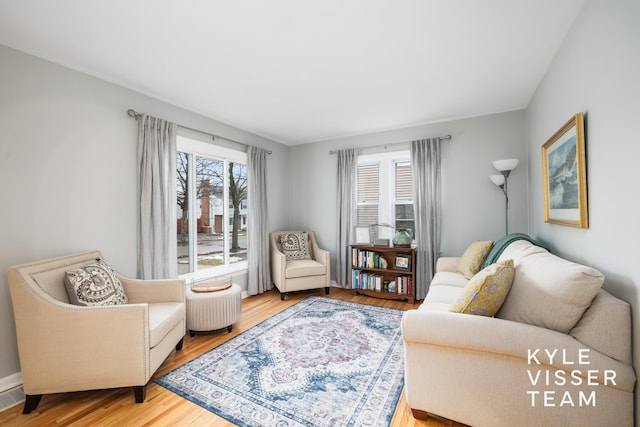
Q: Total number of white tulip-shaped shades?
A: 2